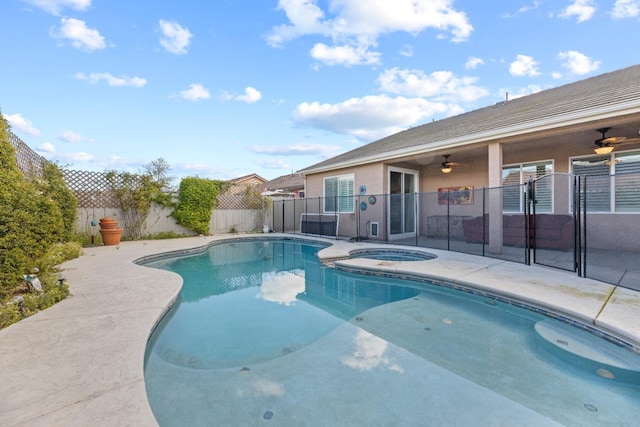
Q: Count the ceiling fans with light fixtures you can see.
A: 2